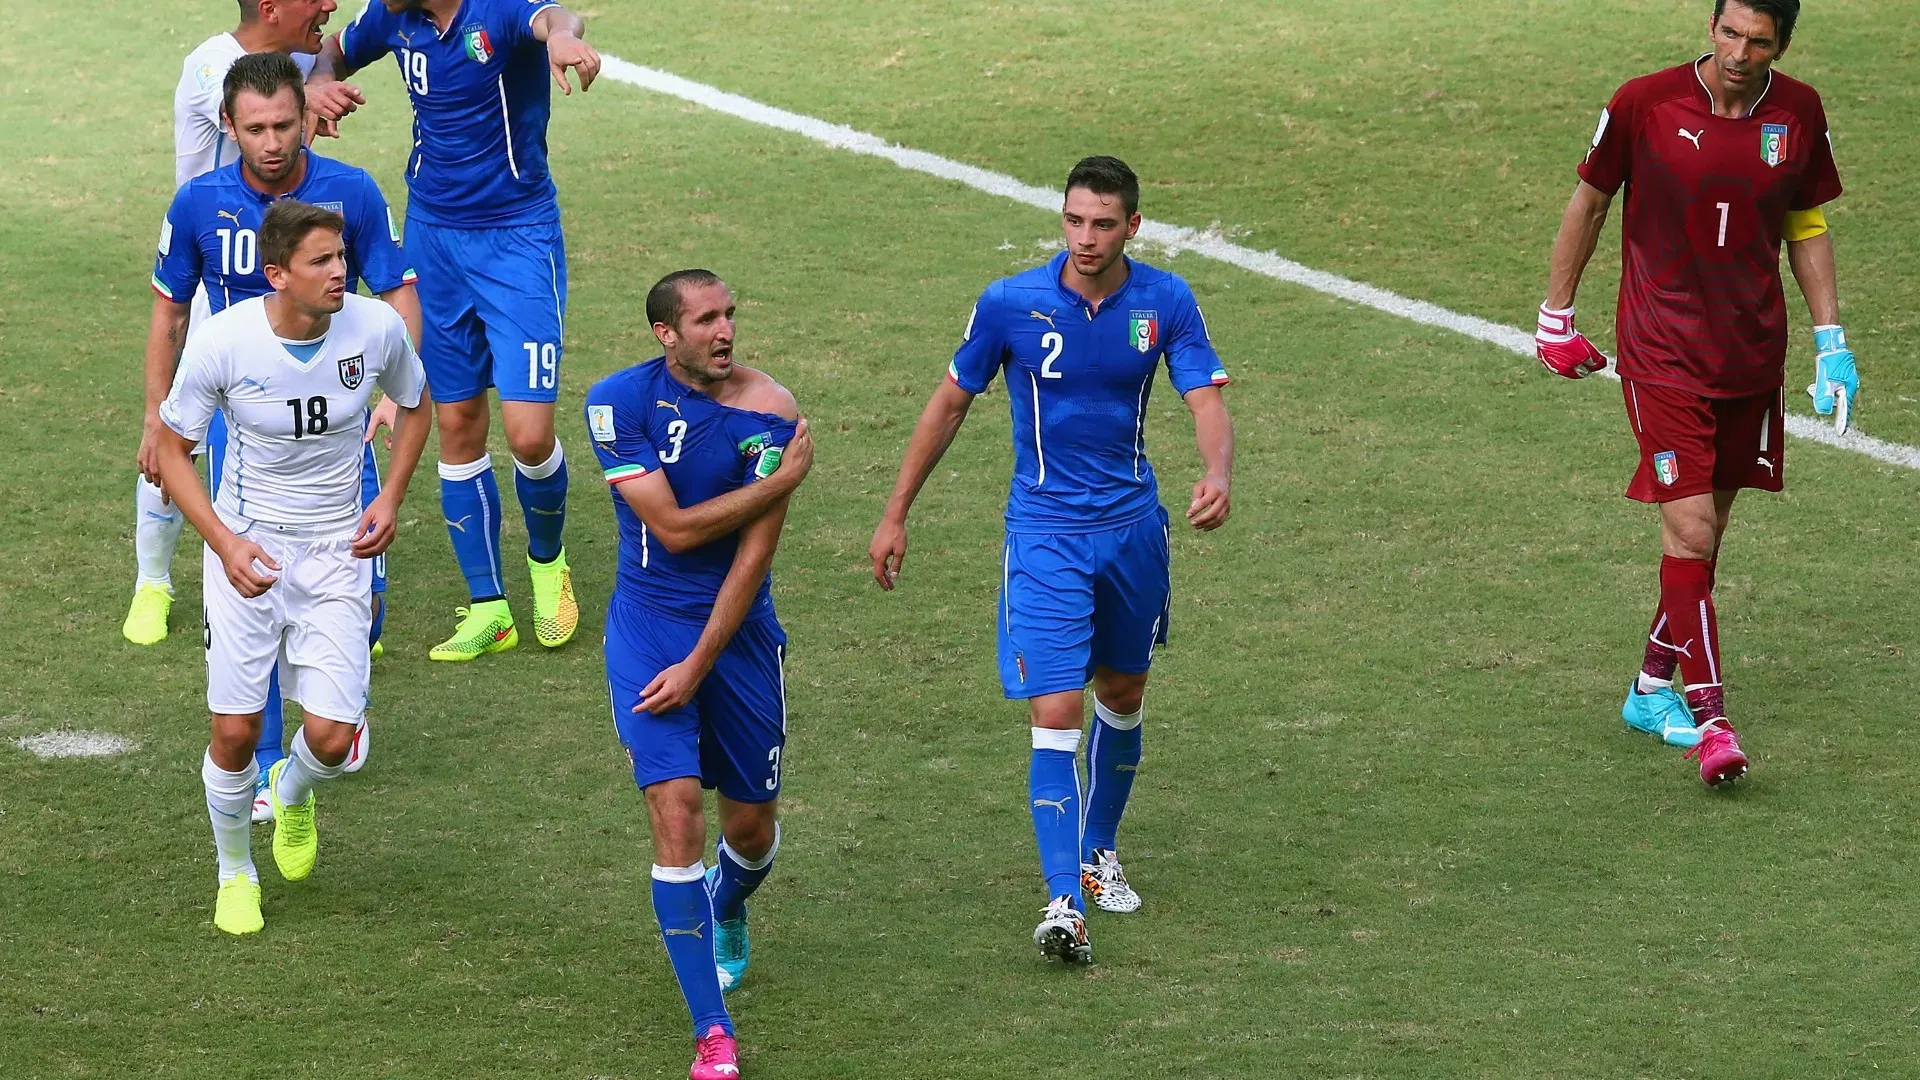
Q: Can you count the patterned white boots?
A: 2